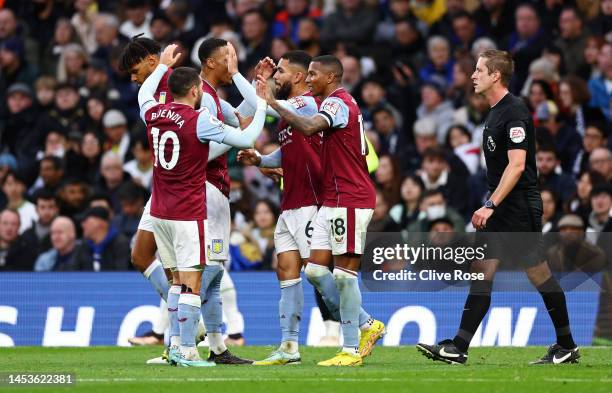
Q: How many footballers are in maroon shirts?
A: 5